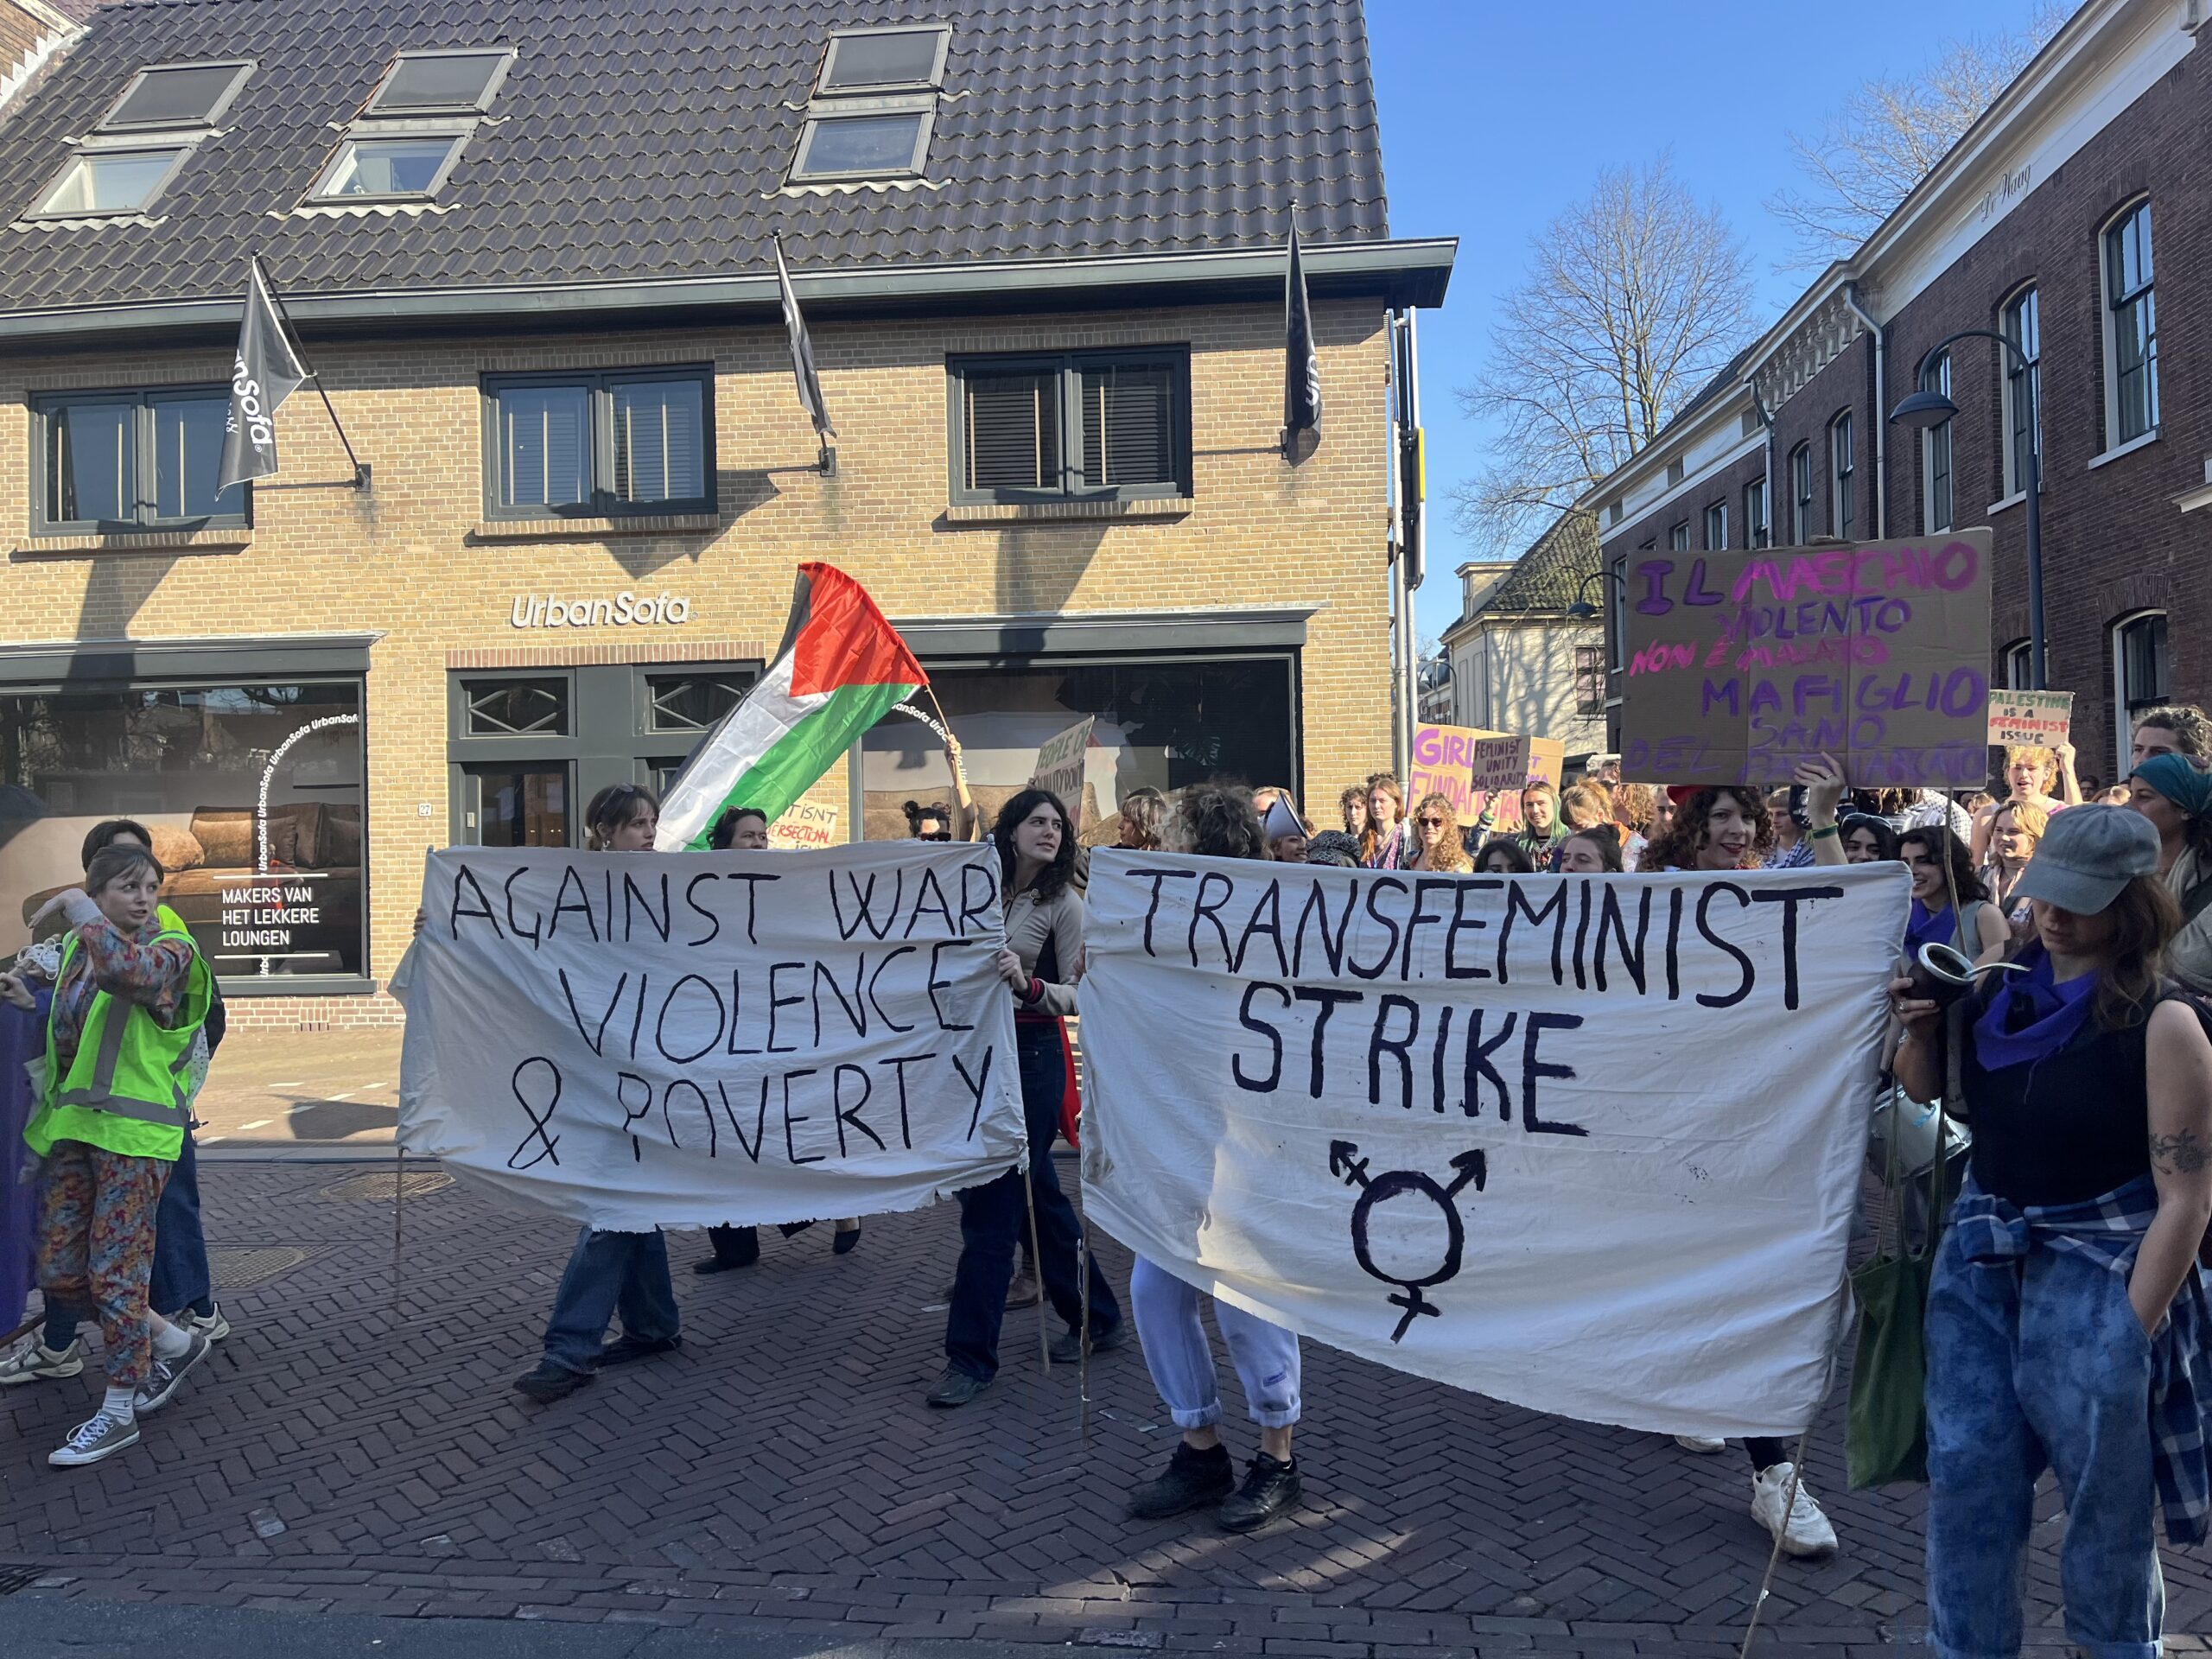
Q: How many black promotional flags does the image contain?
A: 3